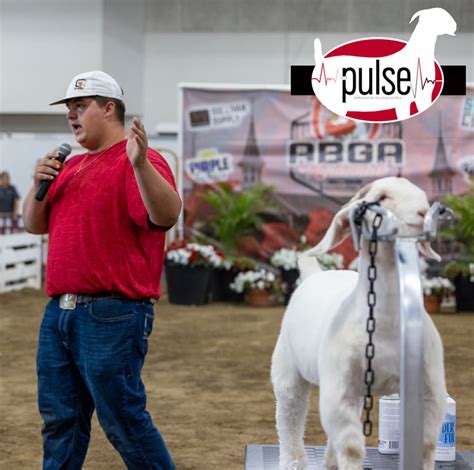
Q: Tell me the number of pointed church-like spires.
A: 2